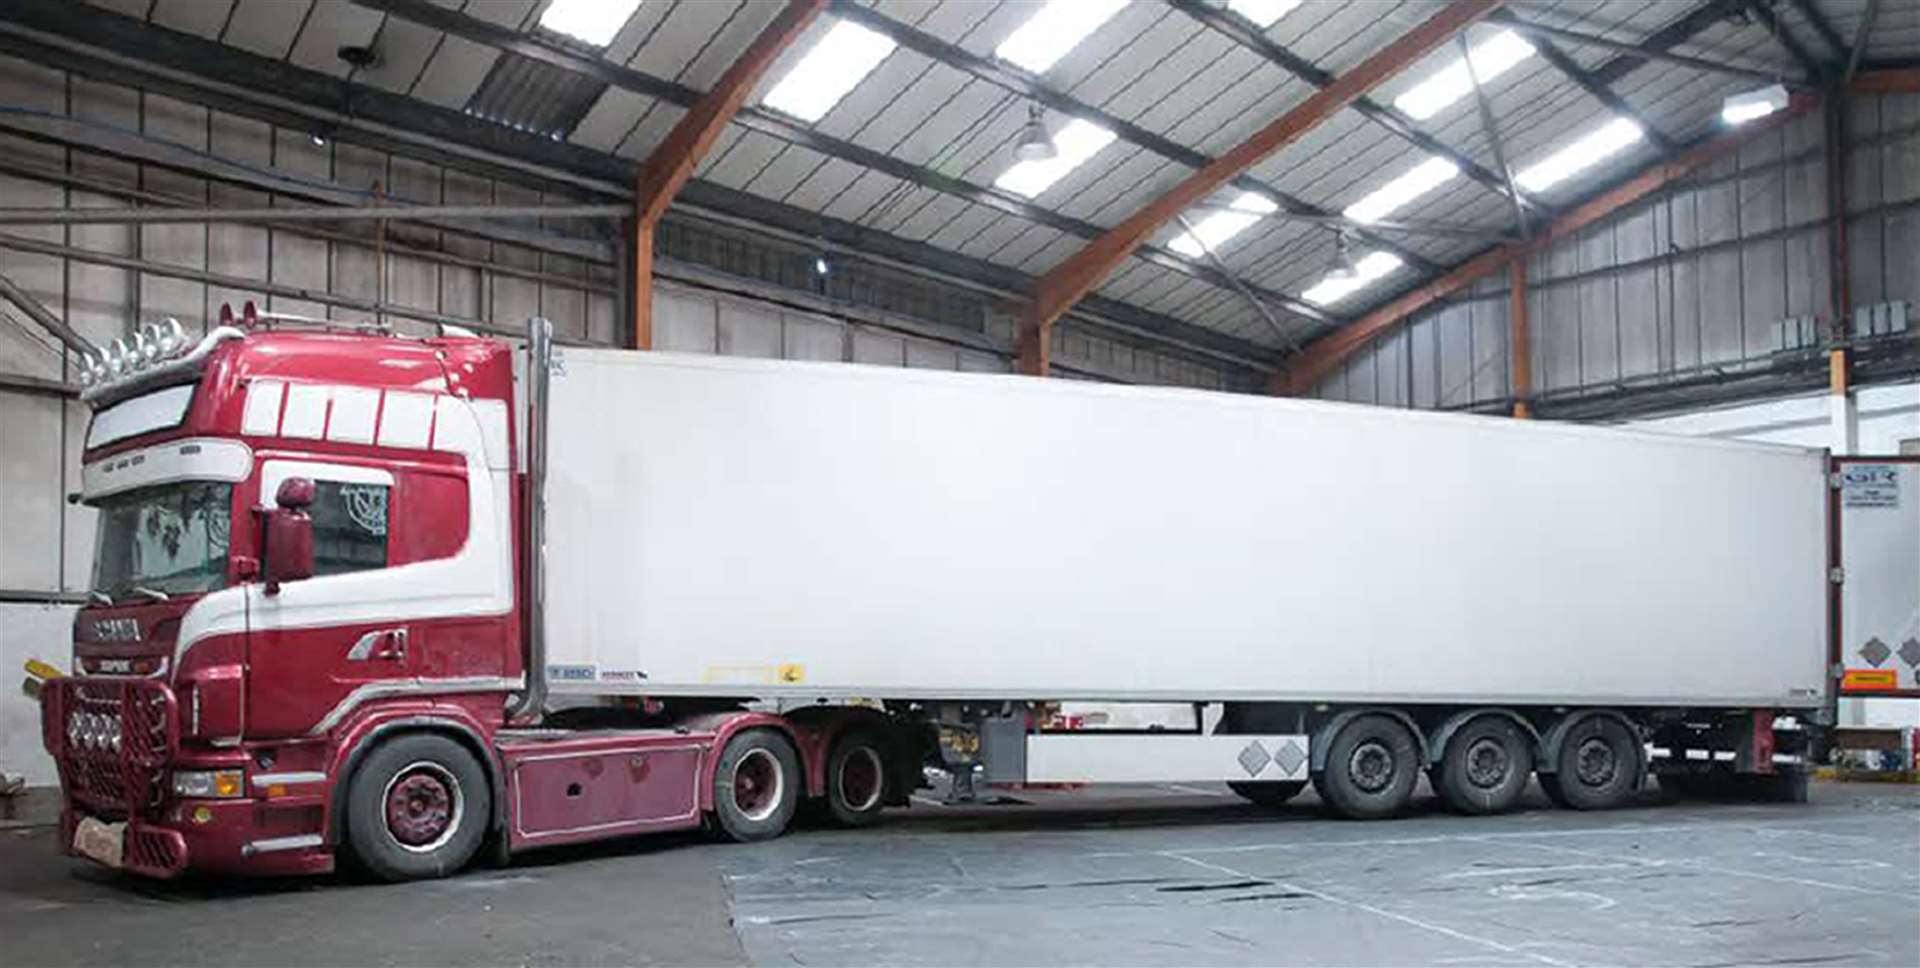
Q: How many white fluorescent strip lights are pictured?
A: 11